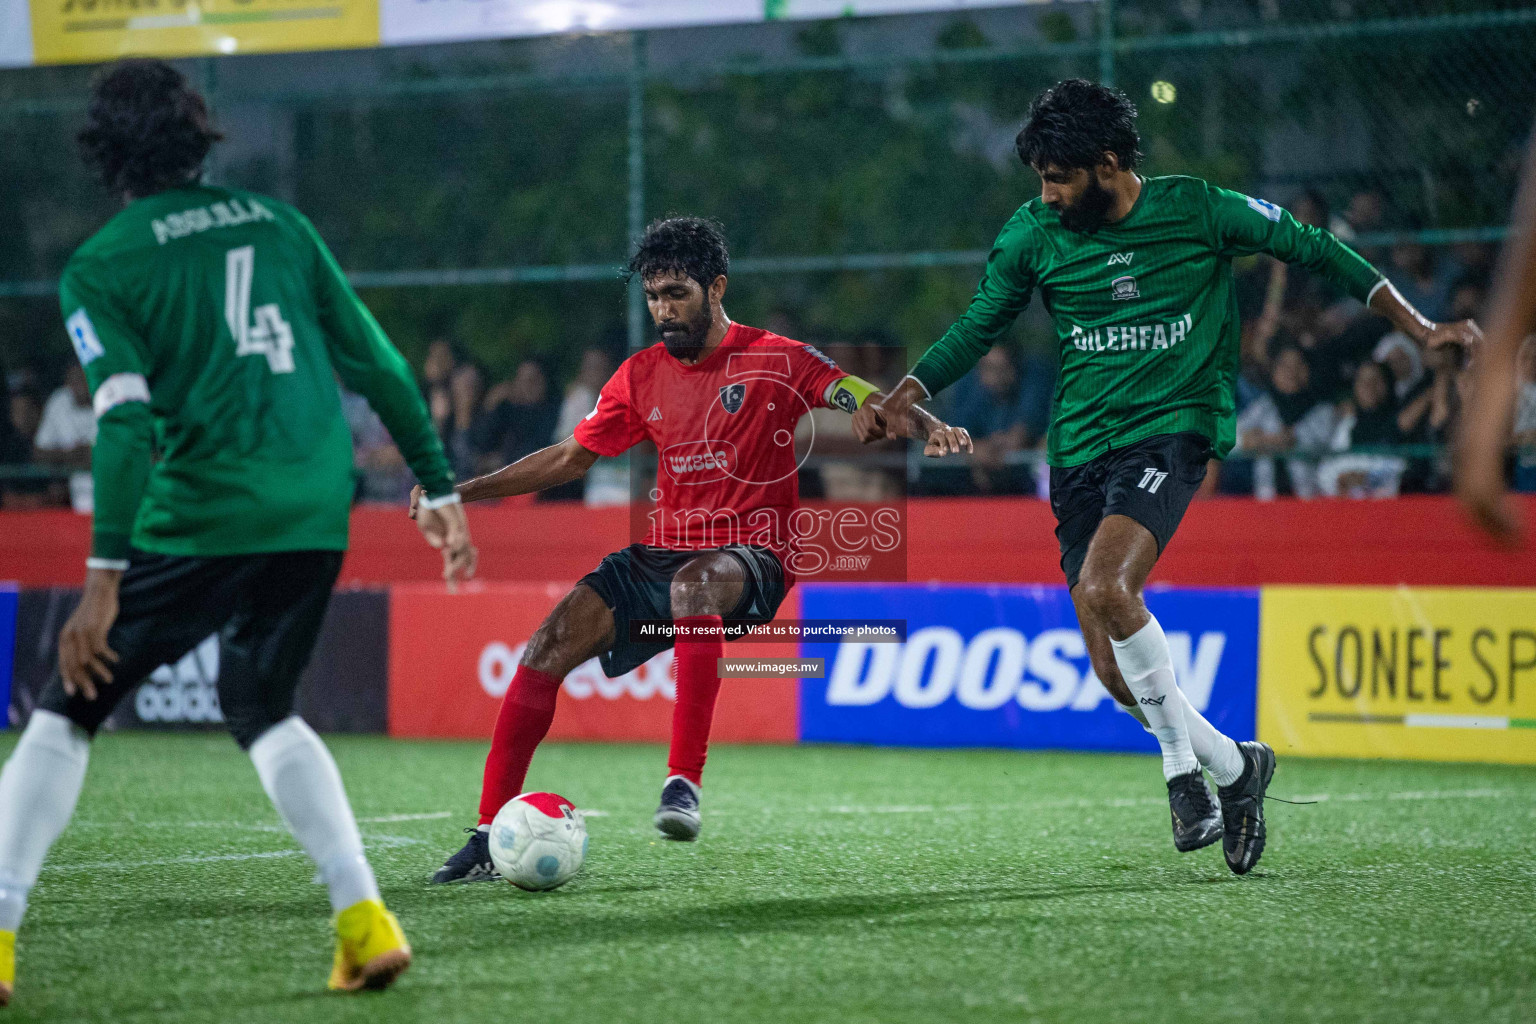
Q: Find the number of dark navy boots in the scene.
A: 2